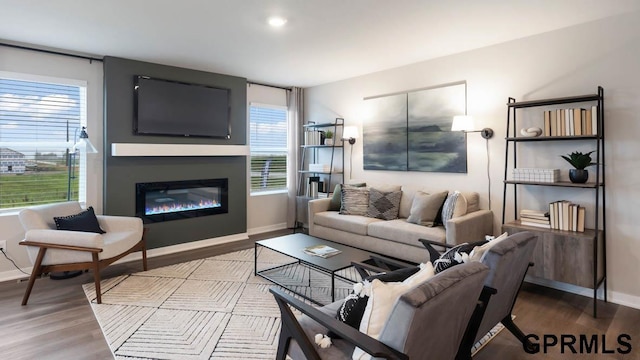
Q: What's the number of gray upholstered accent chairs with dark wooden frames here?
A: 2